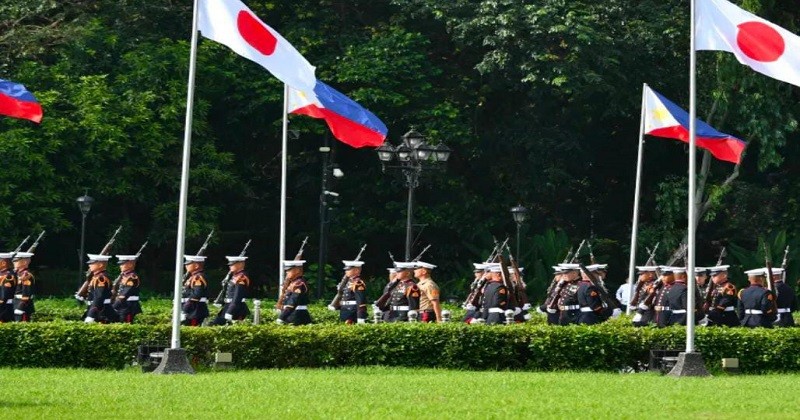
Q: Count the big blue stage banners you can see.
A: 0